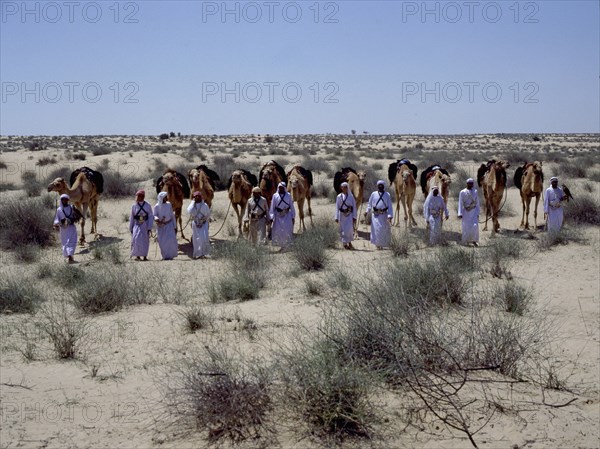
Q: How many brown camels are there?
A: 11